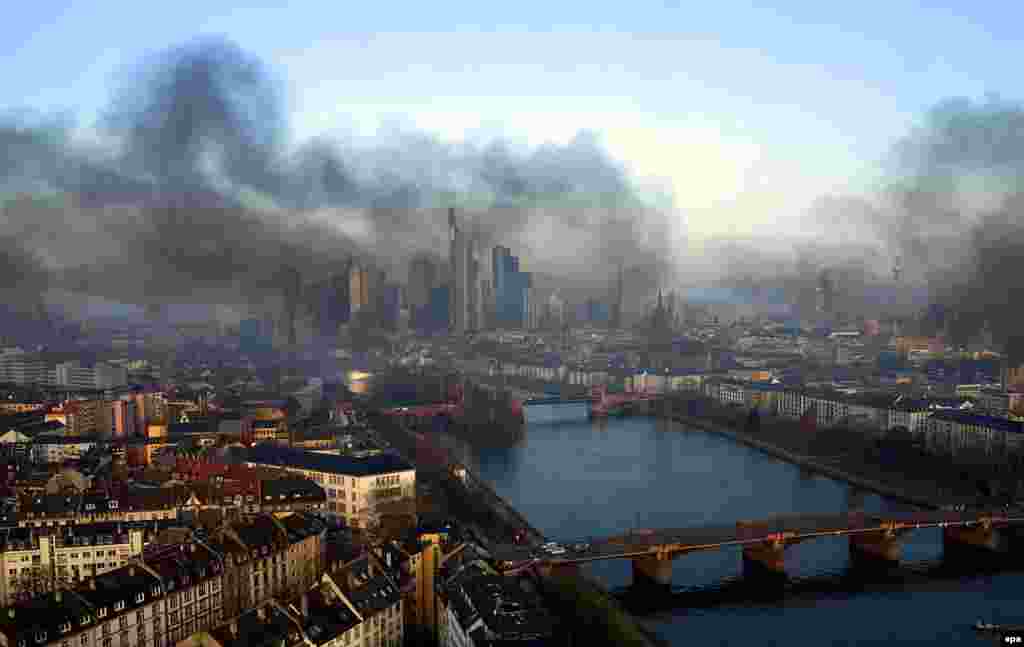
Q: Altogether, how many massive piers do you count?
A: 4